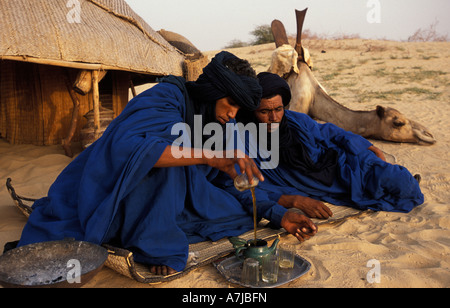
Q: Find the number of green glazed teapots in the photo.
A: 1